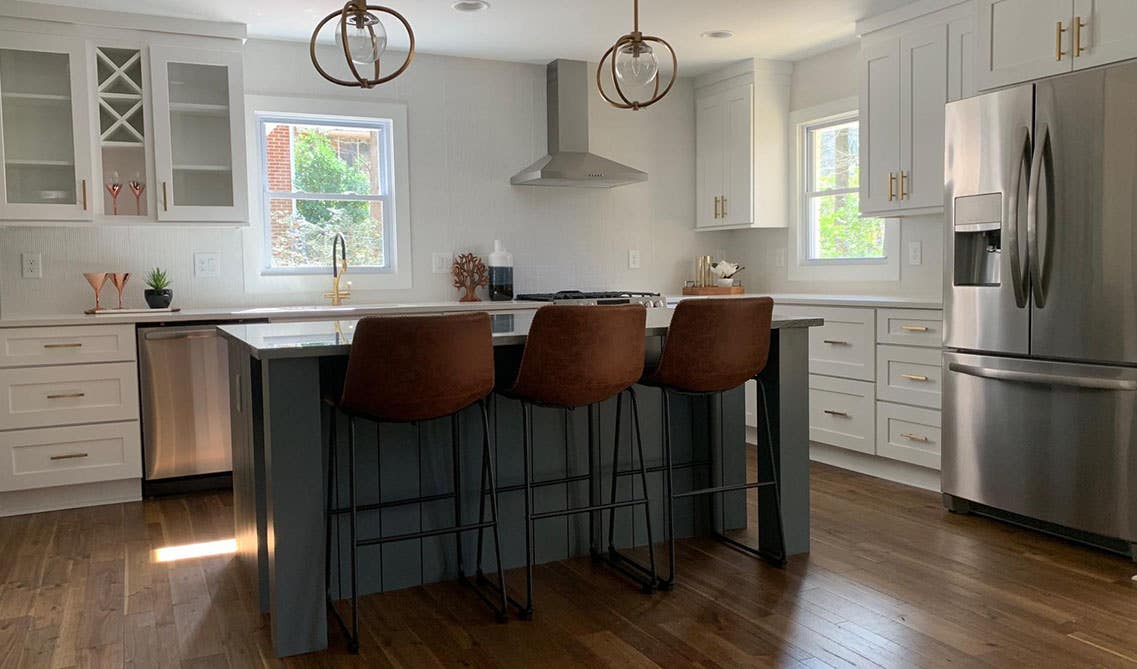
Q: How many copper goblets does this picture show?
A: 4